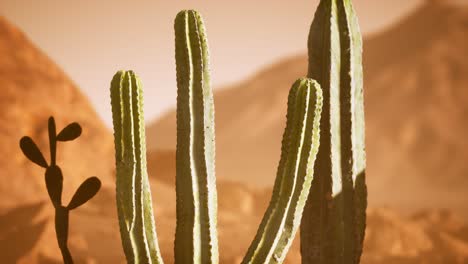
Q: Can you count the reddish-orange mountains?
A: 2